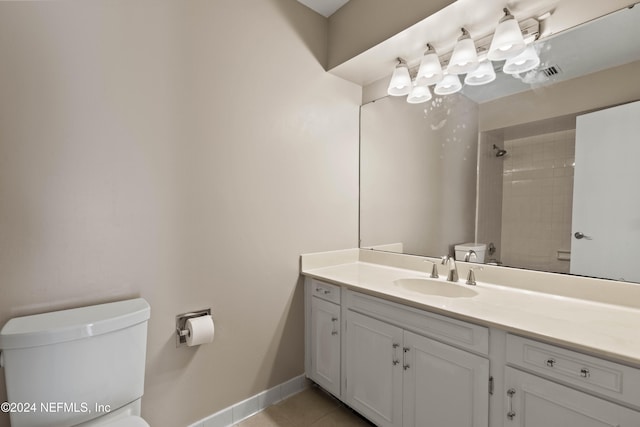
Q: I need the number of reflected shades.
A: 4